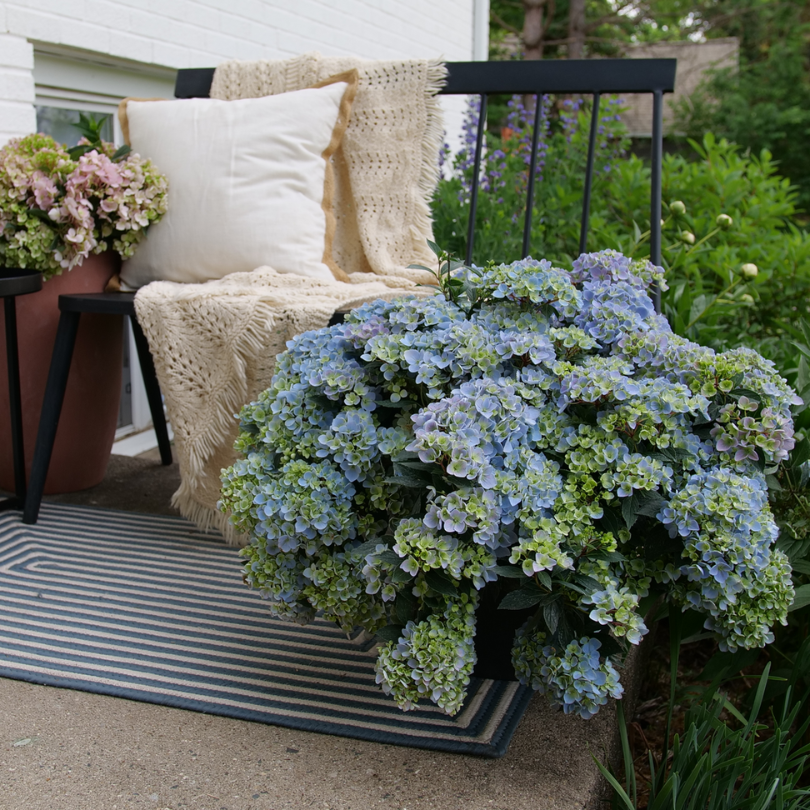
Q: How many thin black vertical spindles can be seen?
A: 4